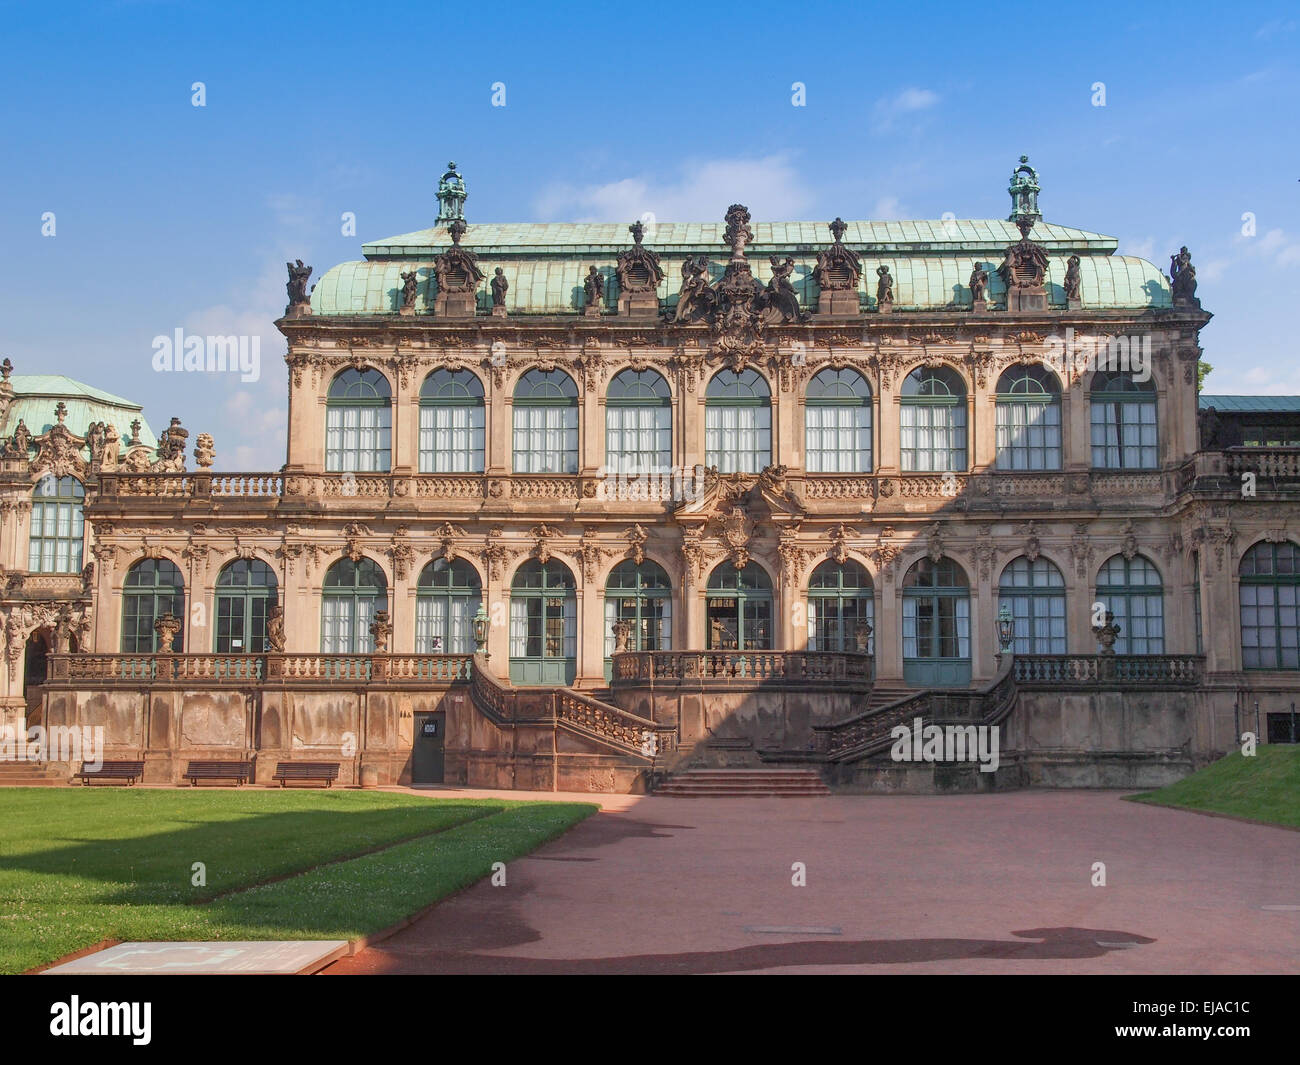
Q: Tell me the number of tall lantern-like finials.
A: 2